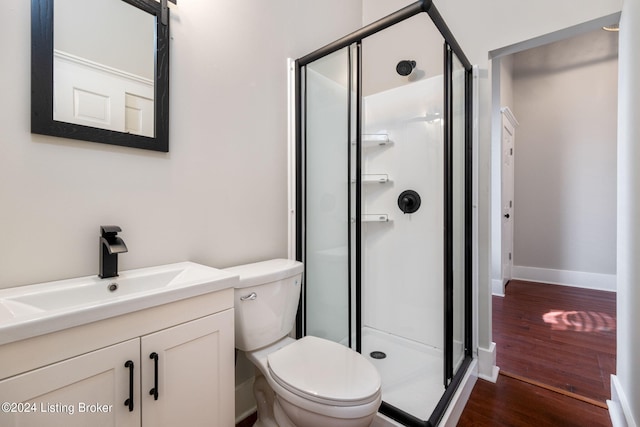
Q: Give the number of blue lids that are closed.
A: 0